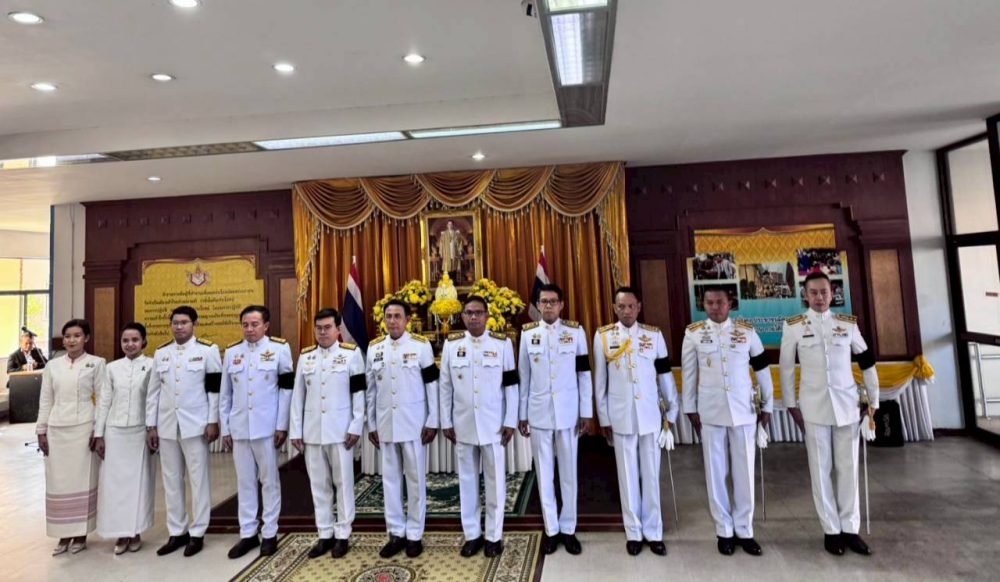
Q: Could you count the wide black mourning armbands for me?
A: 9